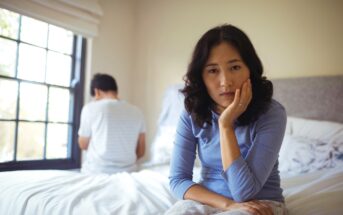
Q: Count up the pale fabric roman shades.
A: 1